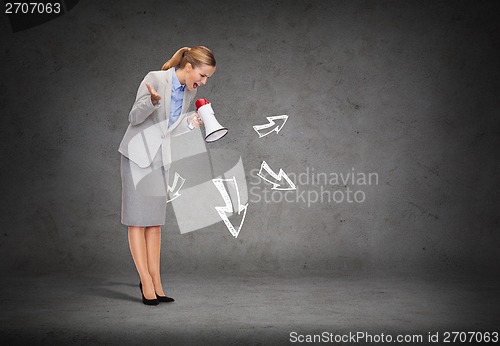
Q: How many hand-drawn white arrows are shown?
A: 4